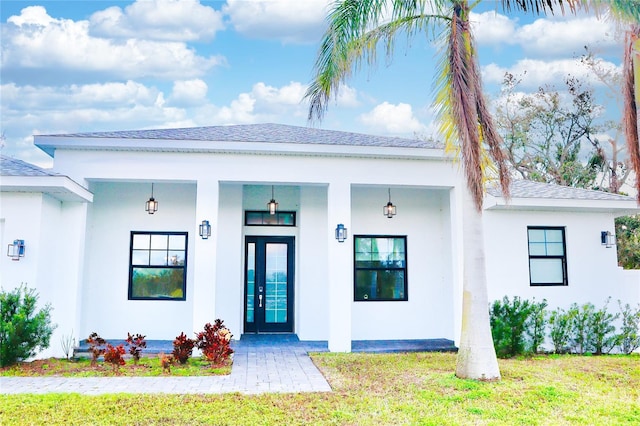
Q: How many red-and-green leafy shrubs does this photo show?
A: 6